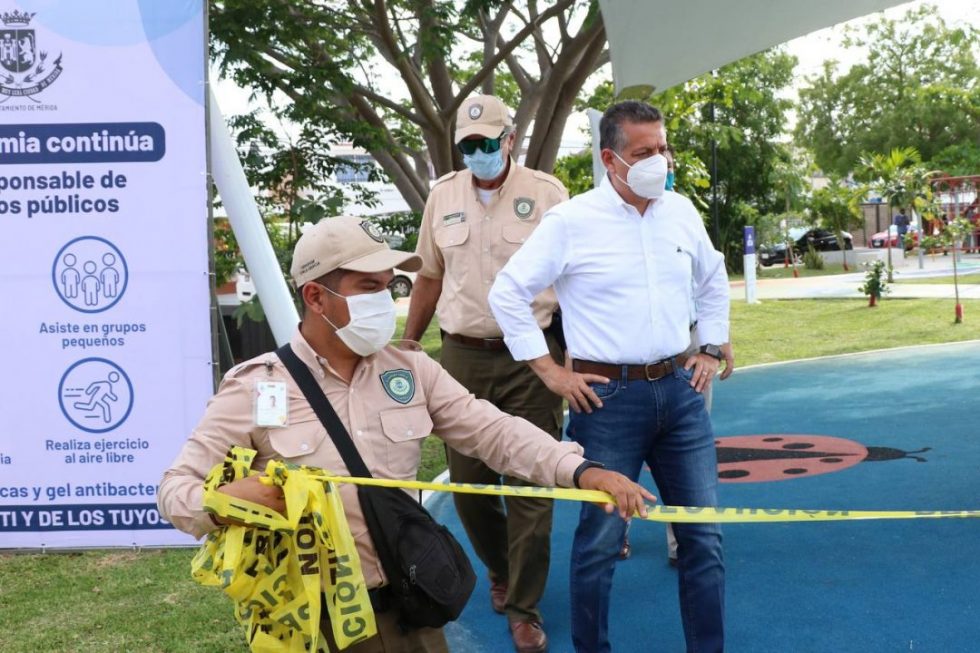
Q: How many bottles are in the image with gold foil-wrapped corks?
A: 0